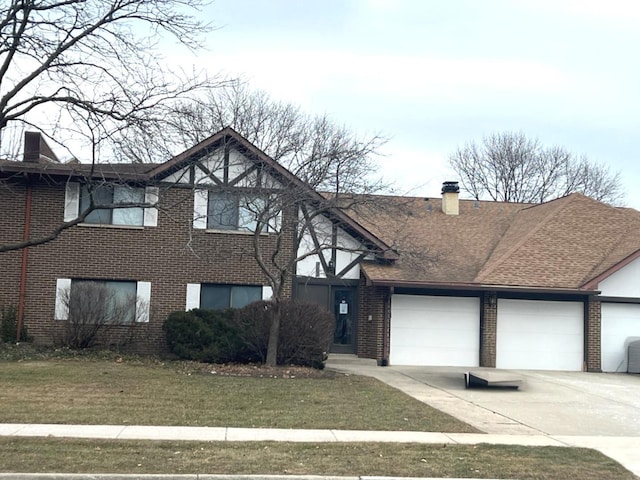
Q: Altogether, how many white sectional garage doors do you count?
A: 3